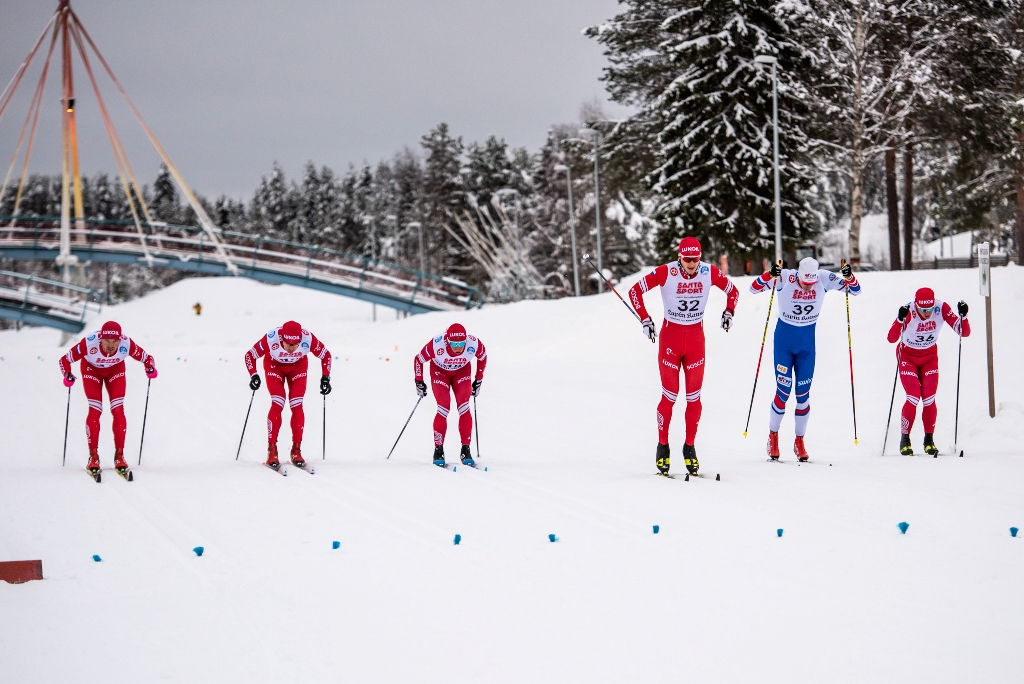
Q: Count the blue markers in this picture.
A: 9